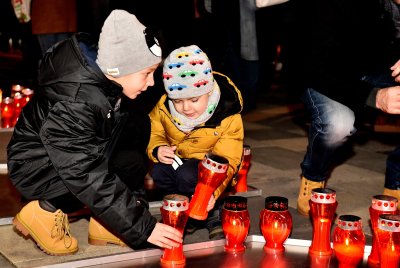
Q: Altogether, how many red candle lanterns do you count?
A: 13